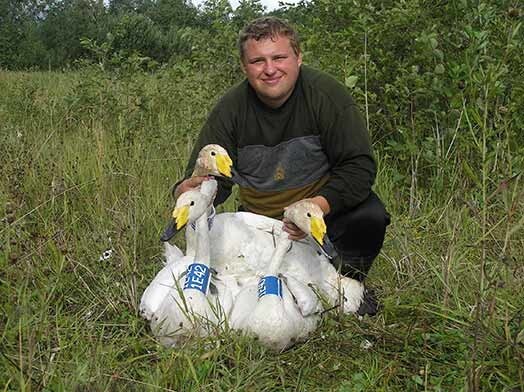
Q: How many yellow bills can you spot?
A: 3